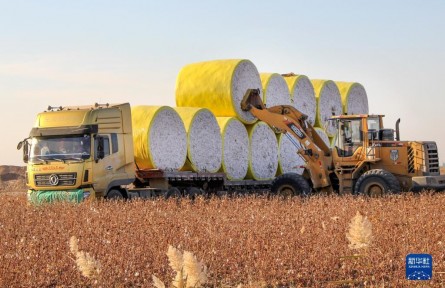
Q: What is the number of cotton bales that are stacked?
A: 11